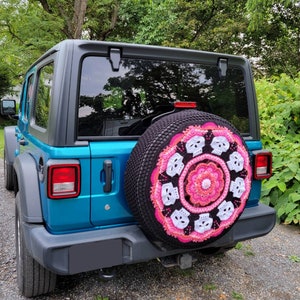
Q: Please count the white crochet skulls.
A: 9